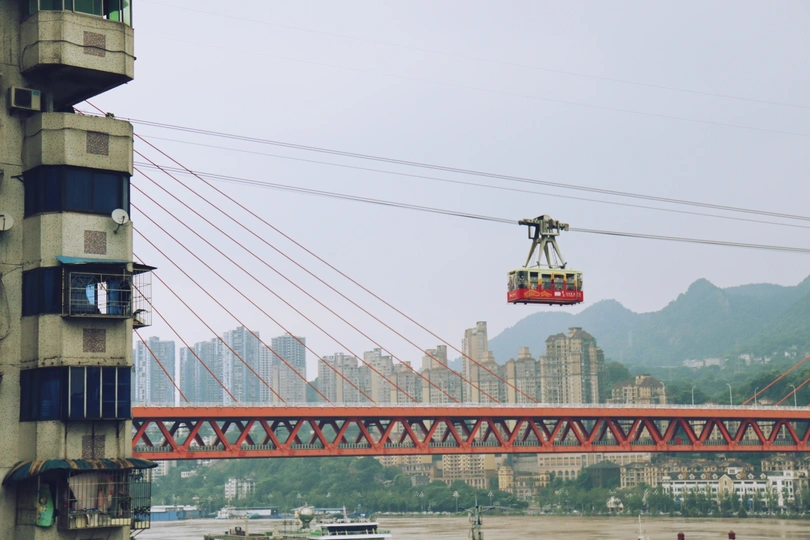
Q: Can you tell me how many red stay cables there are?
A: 11